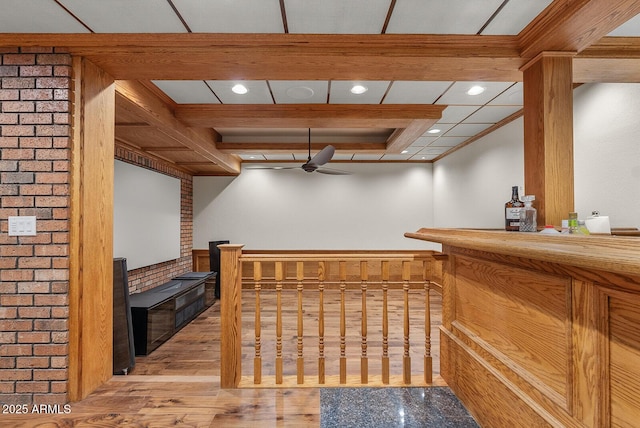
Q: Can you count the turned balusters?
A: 9